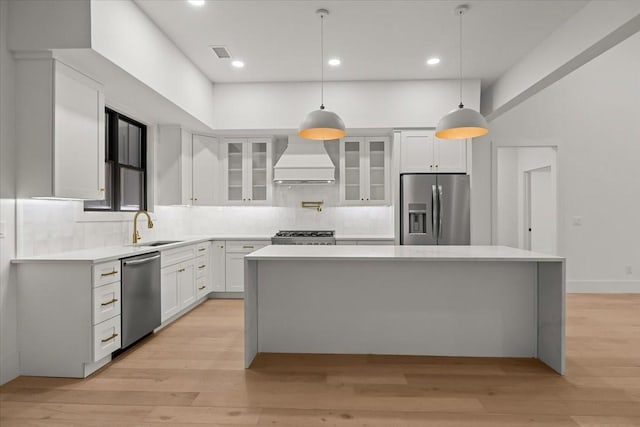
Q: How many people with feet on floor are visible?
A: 0